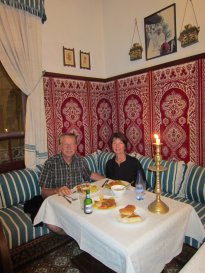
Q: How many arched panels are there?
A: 4